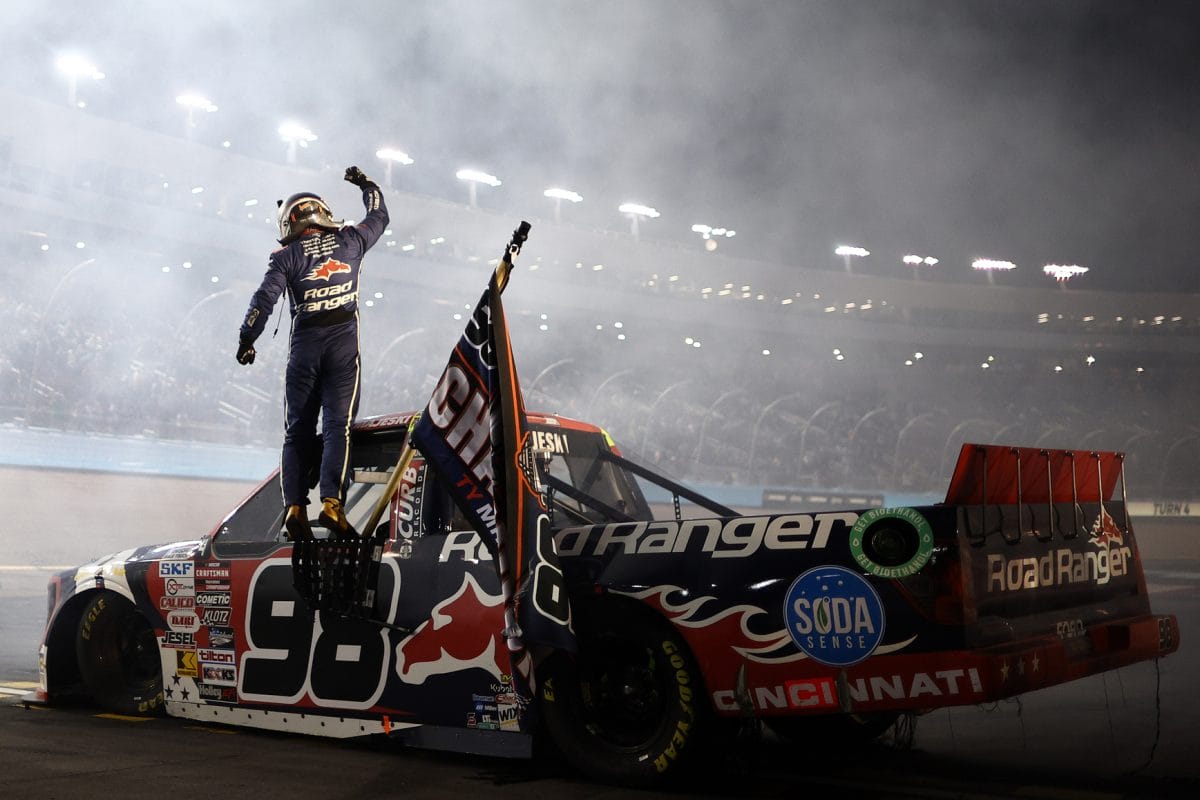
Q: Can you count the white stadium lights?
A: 12